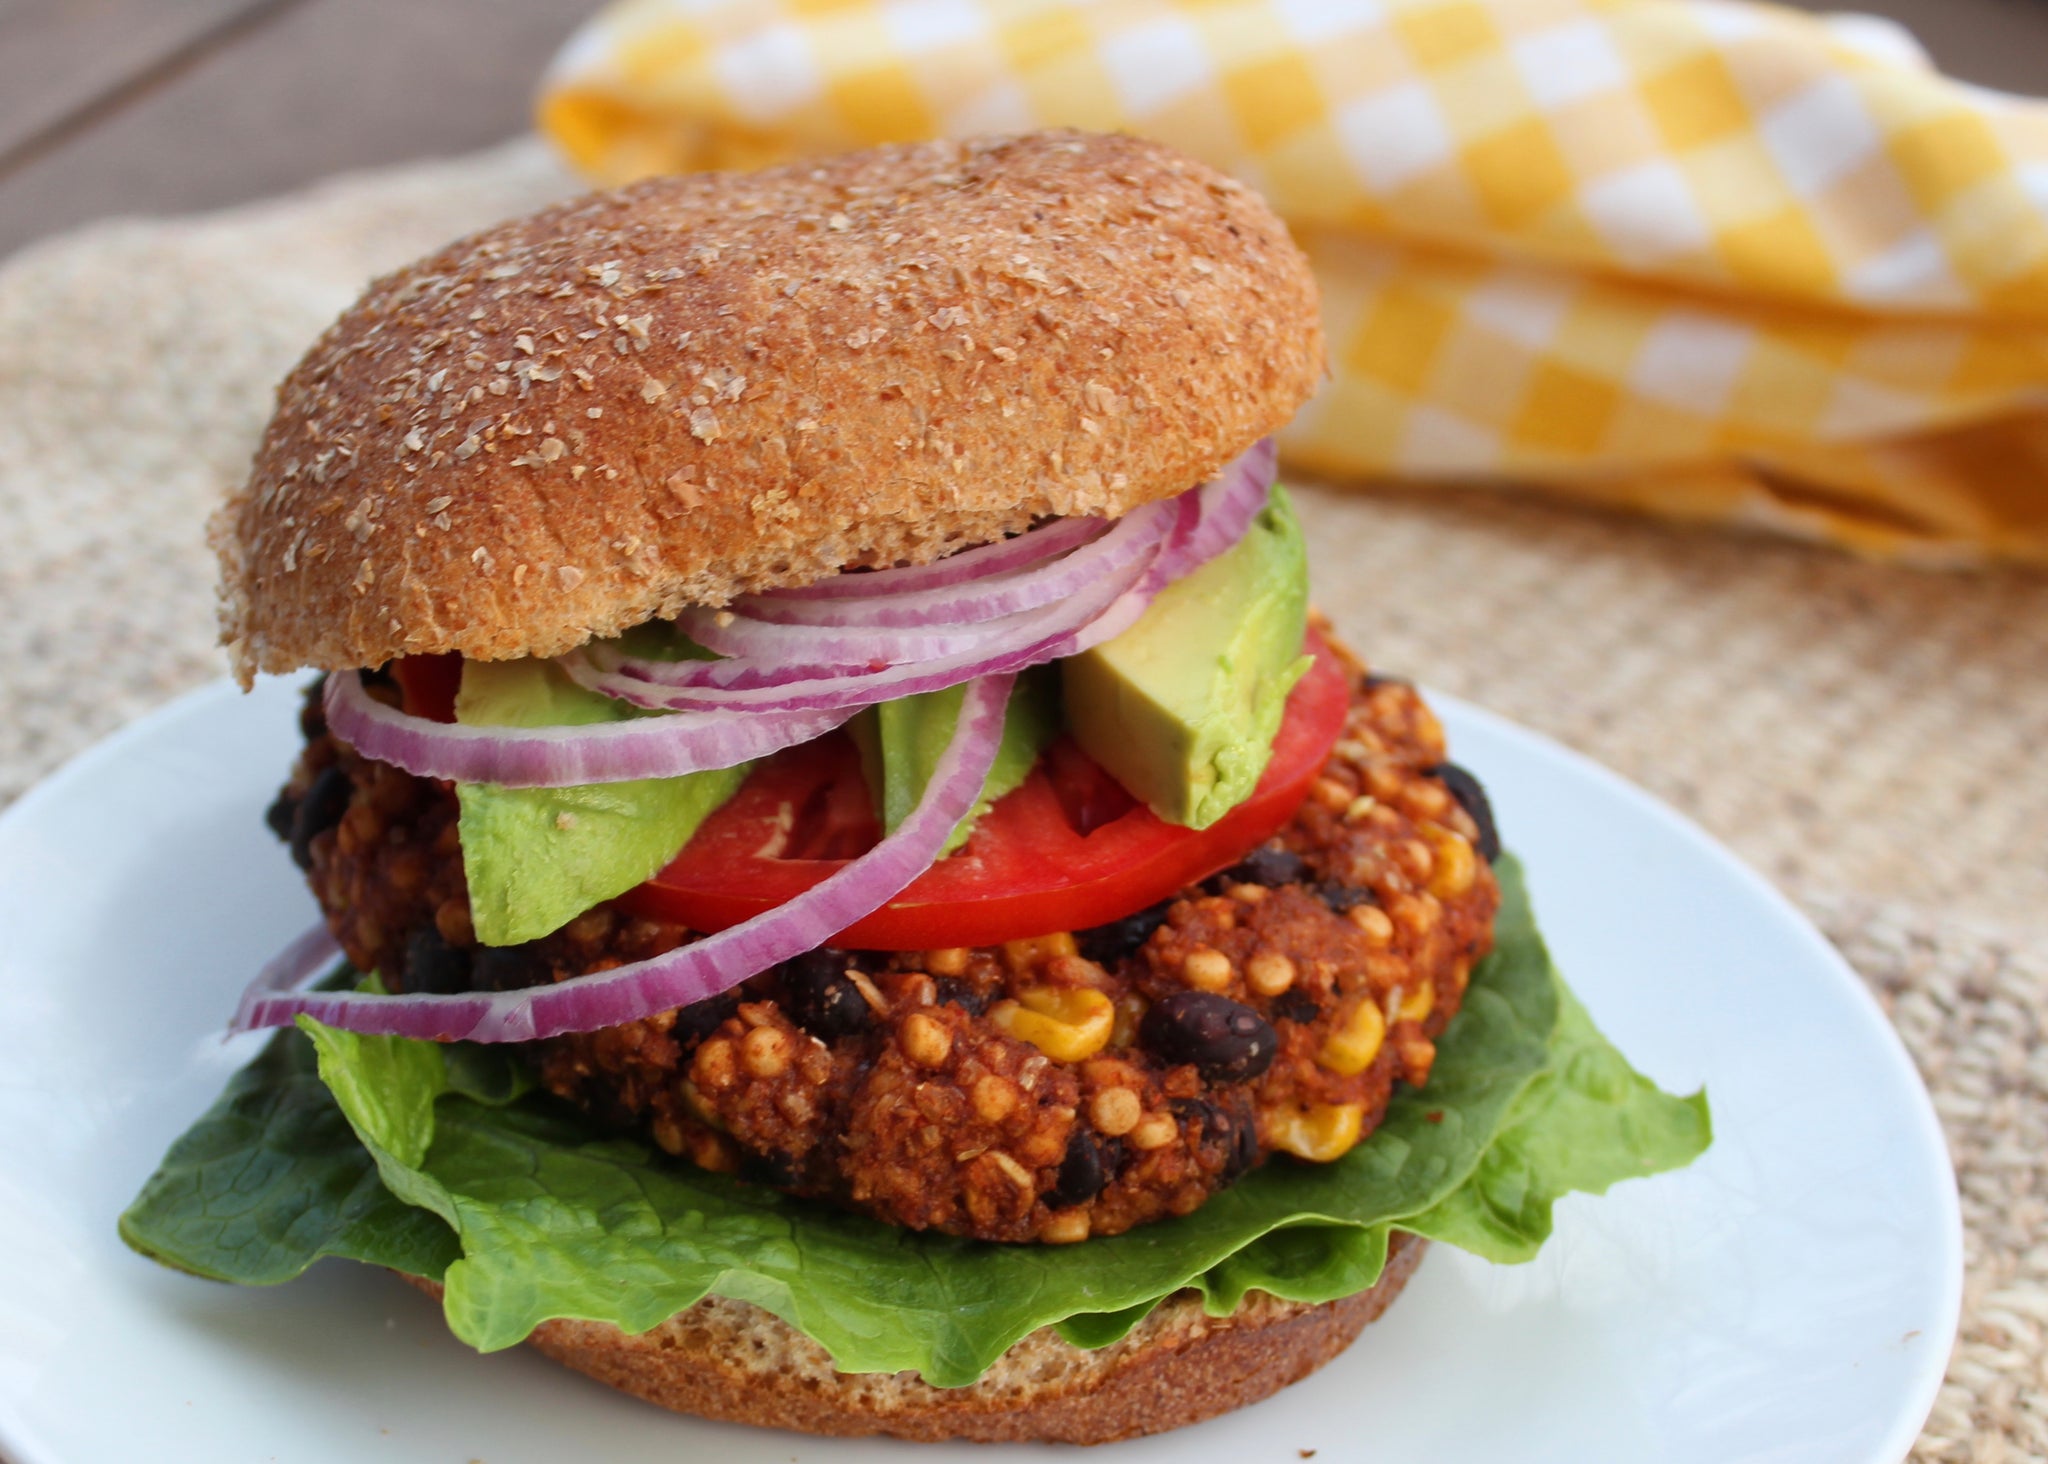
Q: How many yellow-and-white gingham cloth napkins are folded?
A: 1